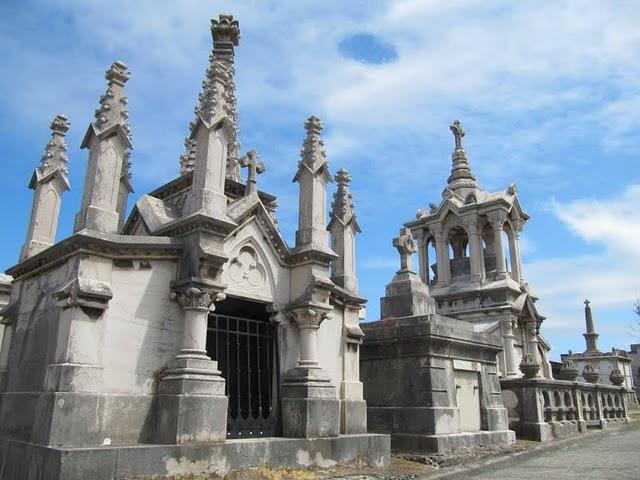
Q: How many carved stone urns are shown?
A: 4